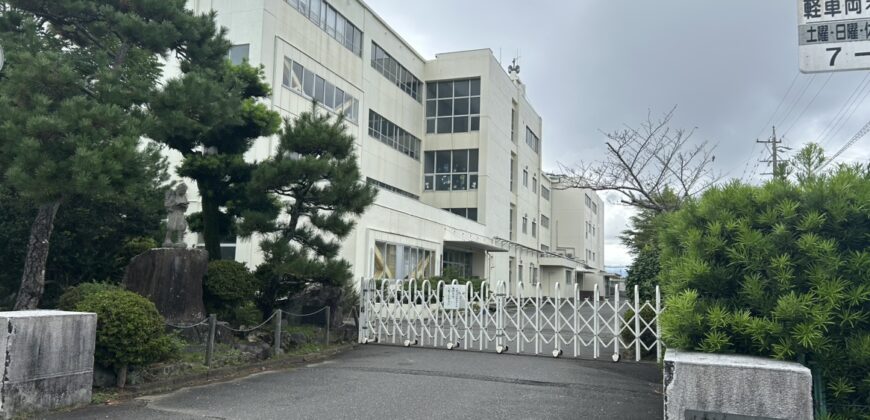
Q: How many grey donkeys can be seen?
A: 0